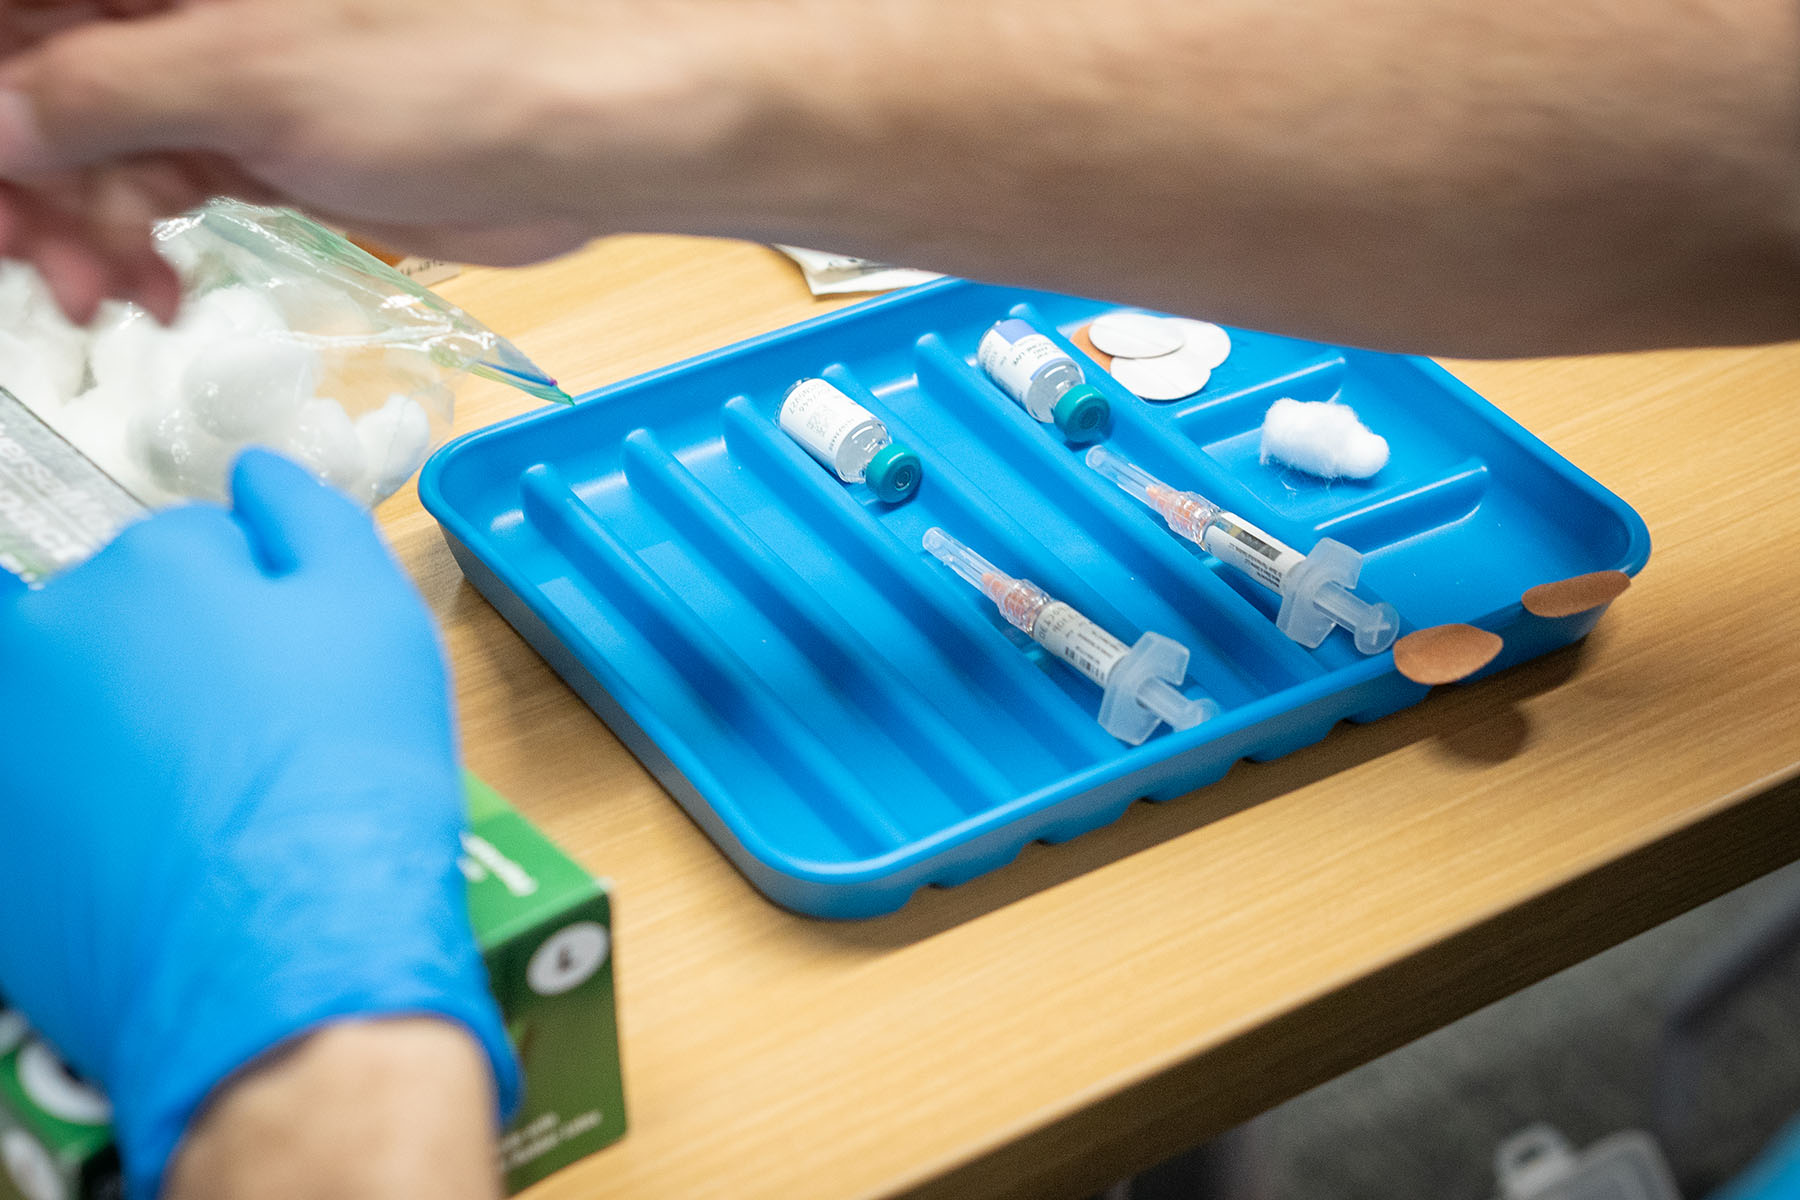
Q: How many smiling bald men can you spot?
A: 0